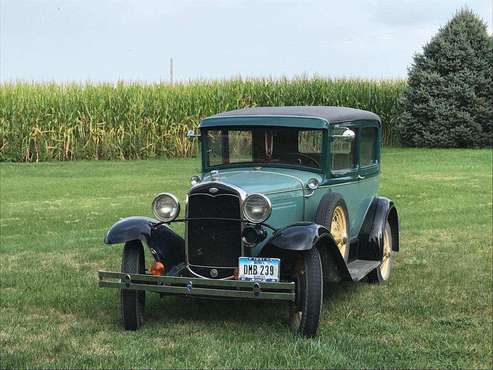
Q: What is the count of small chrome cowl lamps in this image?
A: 2